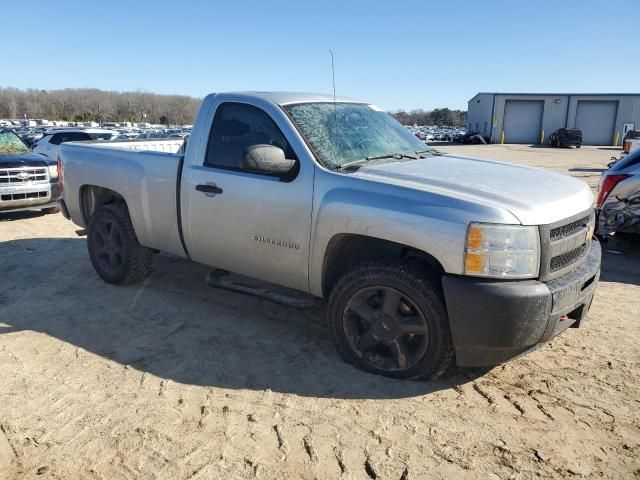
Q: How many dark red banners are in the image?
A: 0